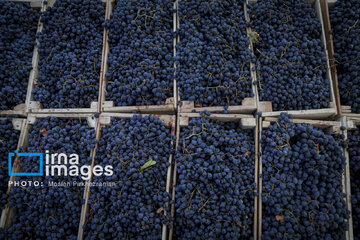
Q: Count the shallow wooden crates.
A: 12